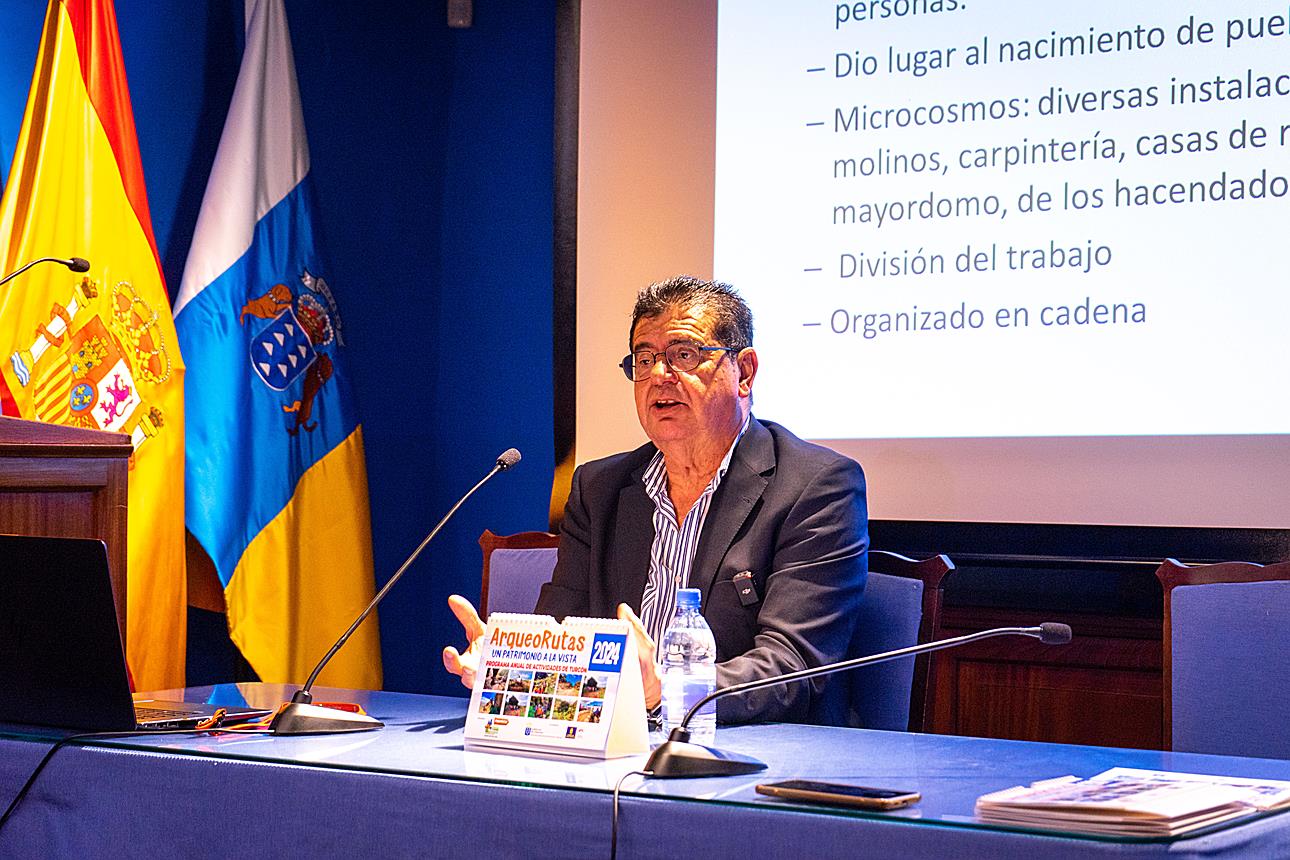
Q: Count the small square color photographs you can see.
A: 10